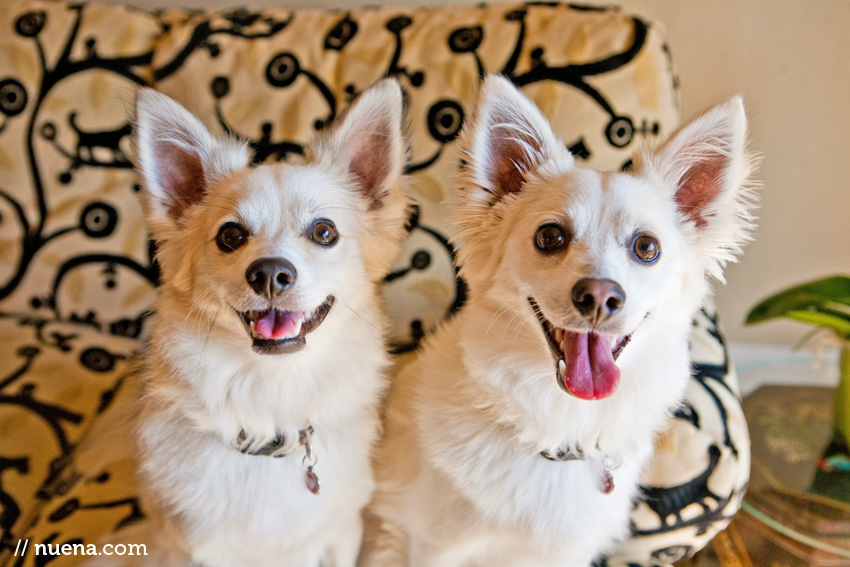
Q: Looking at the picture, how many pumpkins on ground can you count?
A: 0